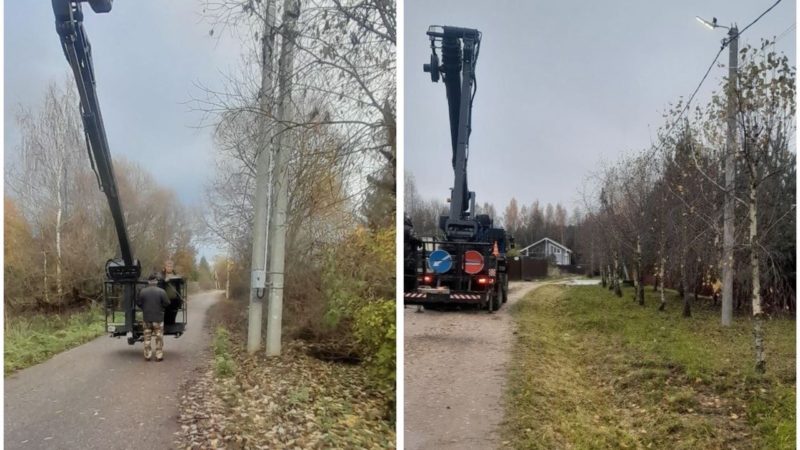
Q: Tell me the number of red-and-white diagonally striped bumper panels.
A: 2